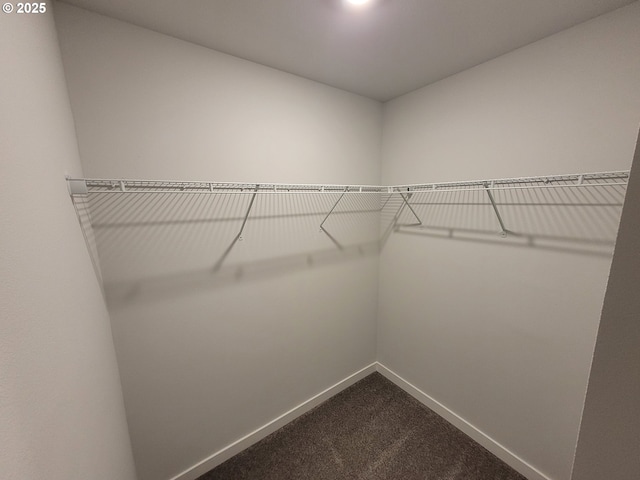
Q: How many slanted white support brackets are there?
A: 4